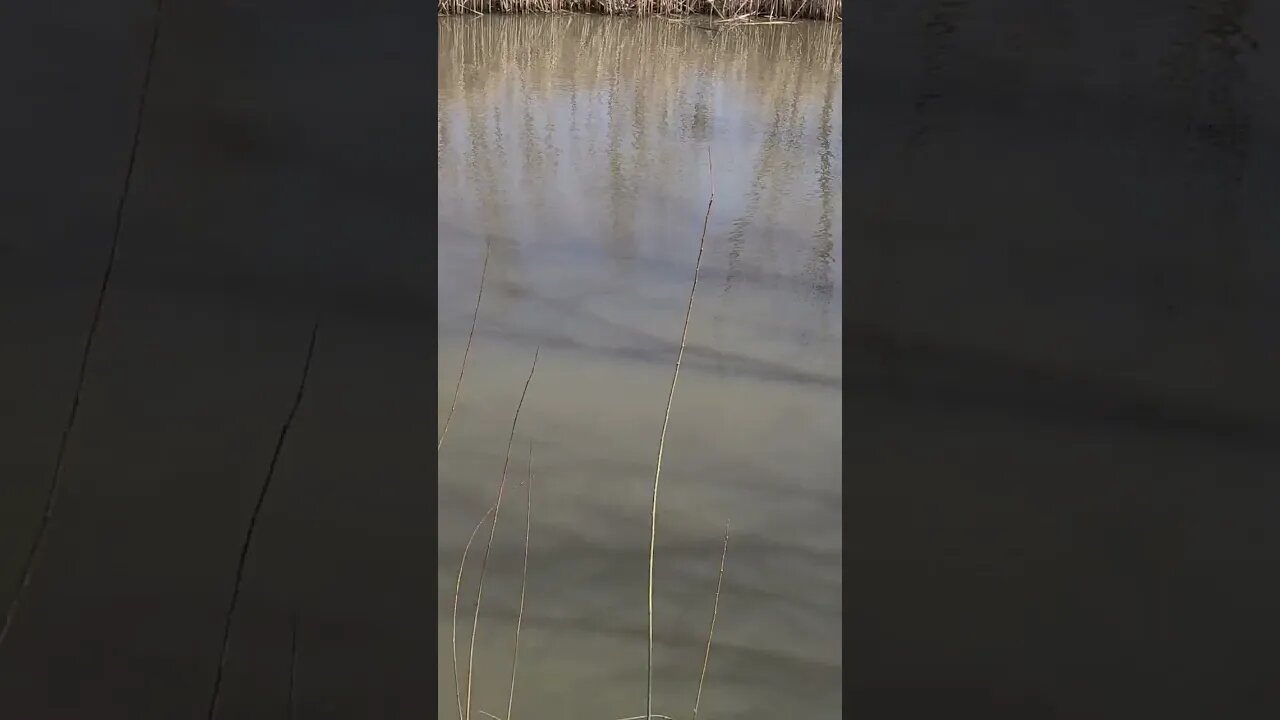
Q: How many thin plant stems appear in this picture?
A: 6